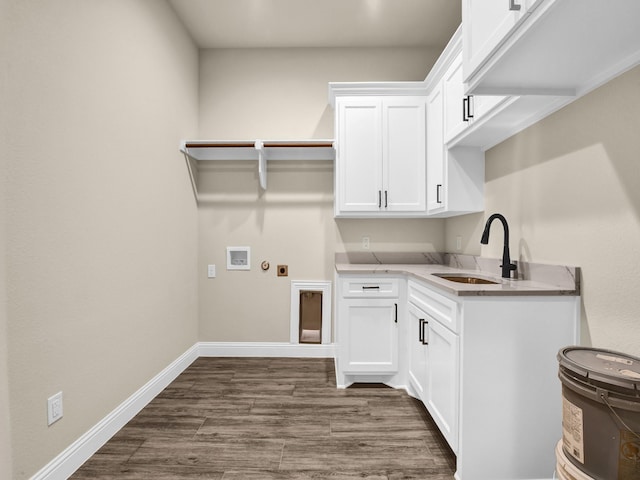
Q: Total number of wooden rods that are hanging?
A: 2